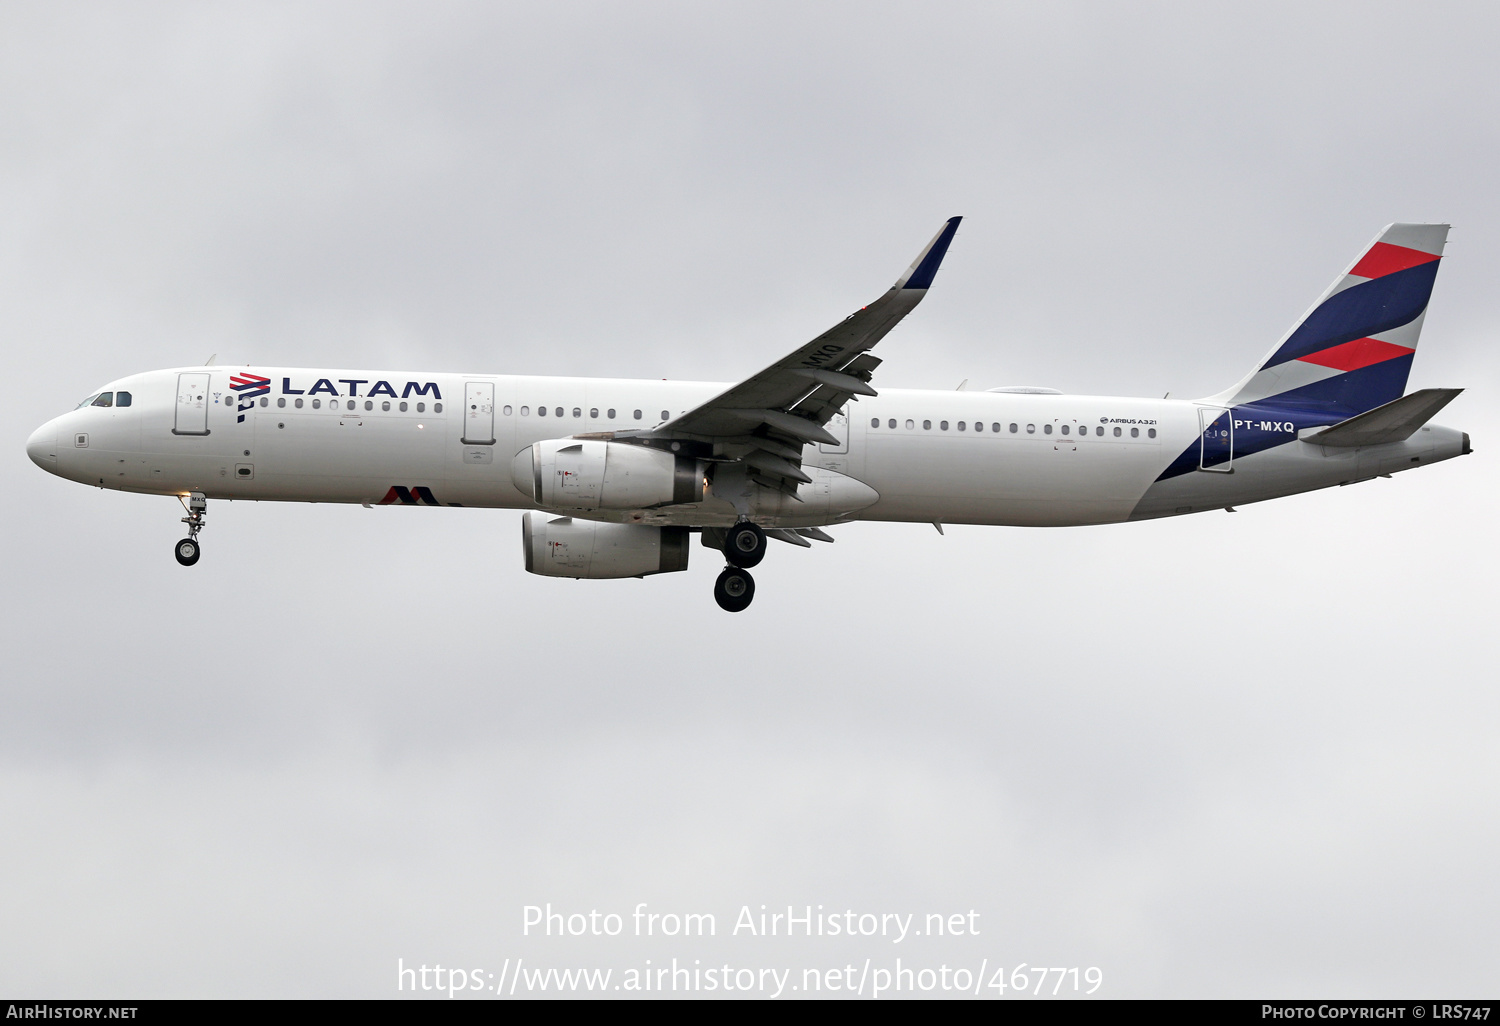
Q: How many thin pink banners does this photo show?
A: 0